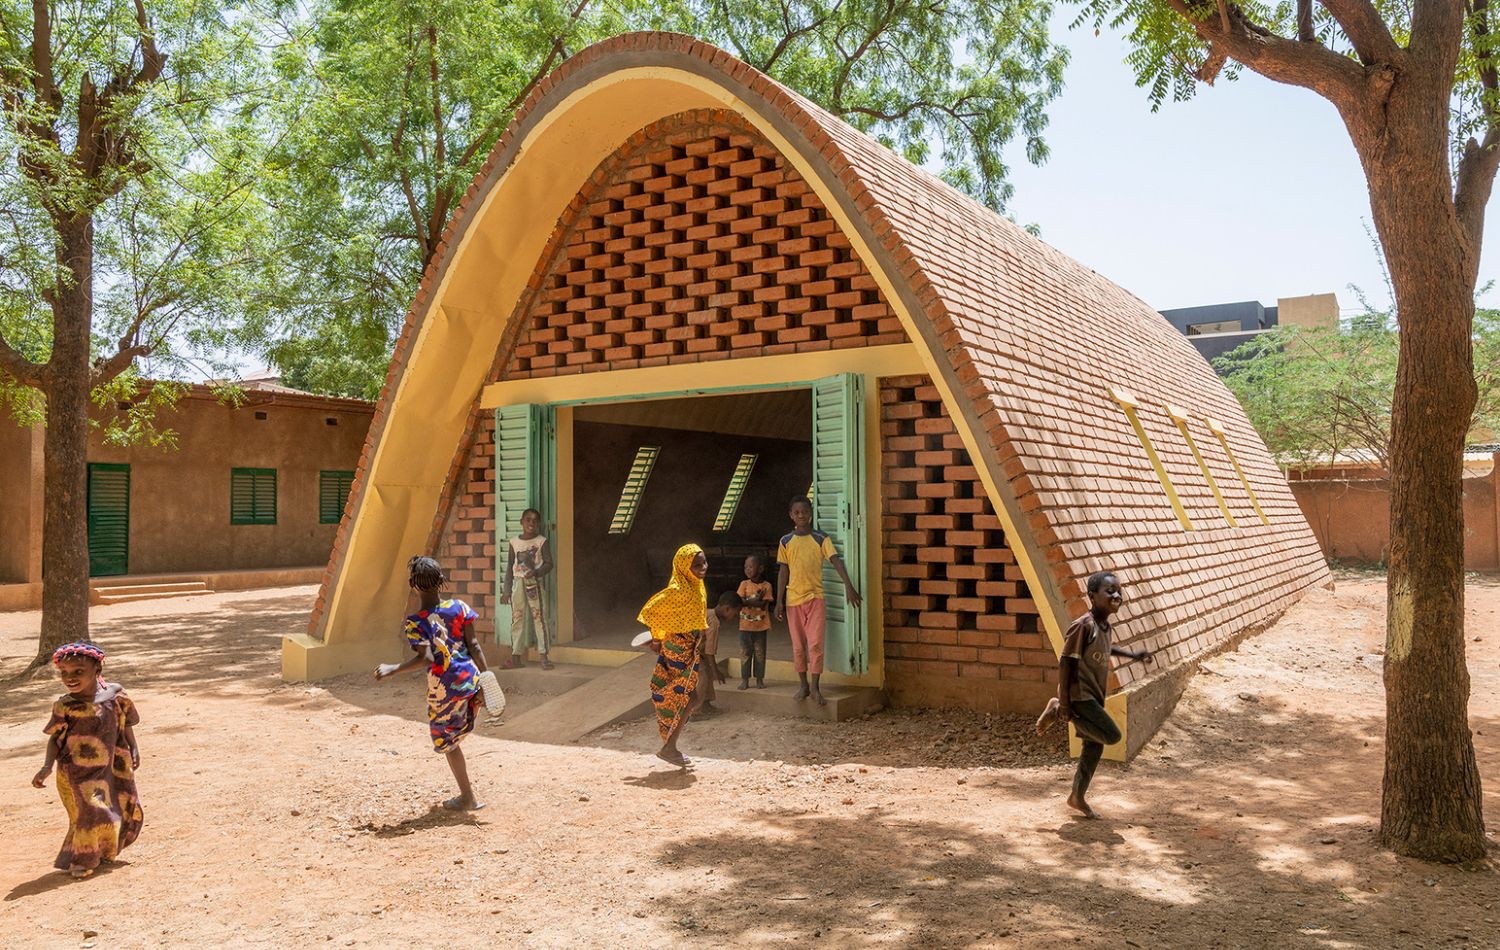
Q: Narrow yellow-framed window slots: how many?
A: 3